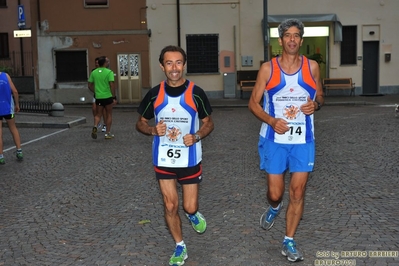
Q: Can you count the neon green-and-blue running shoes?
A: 2